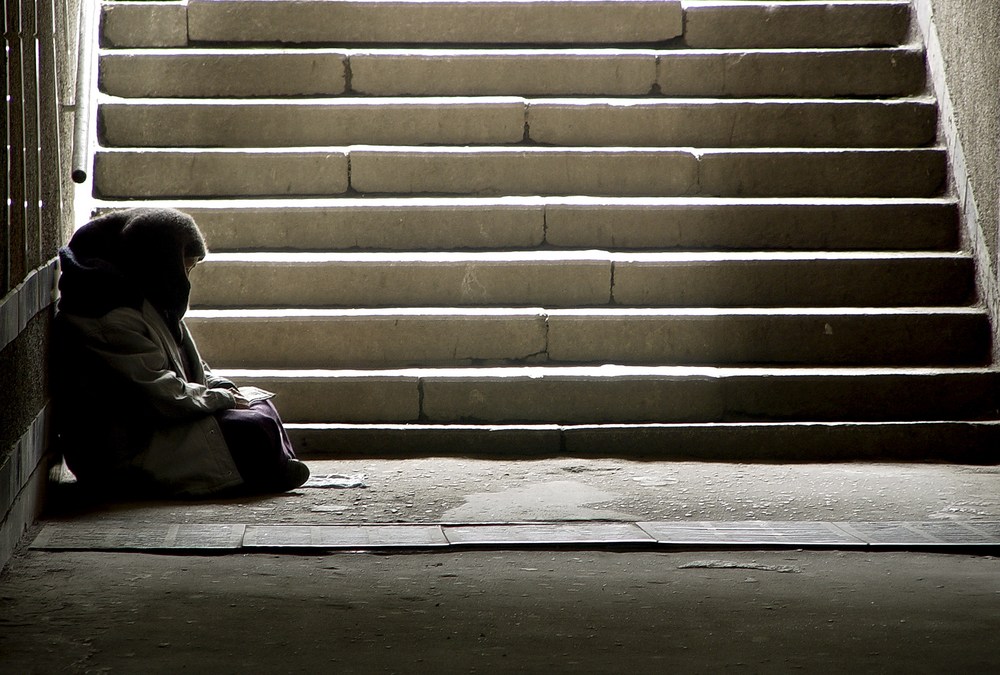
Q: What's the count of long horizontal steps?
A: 9